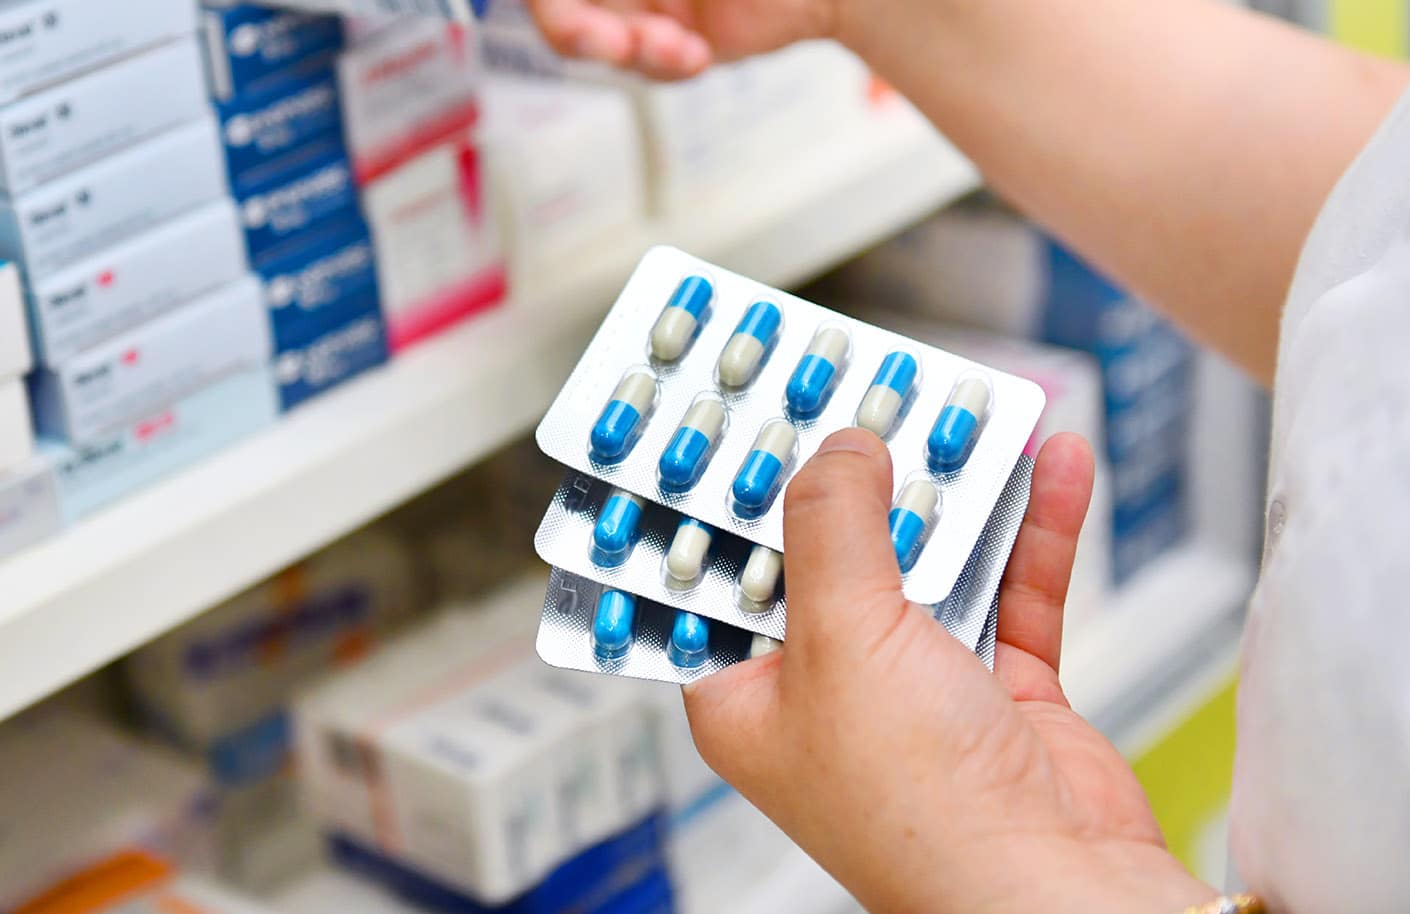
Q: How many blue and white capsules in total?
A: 15